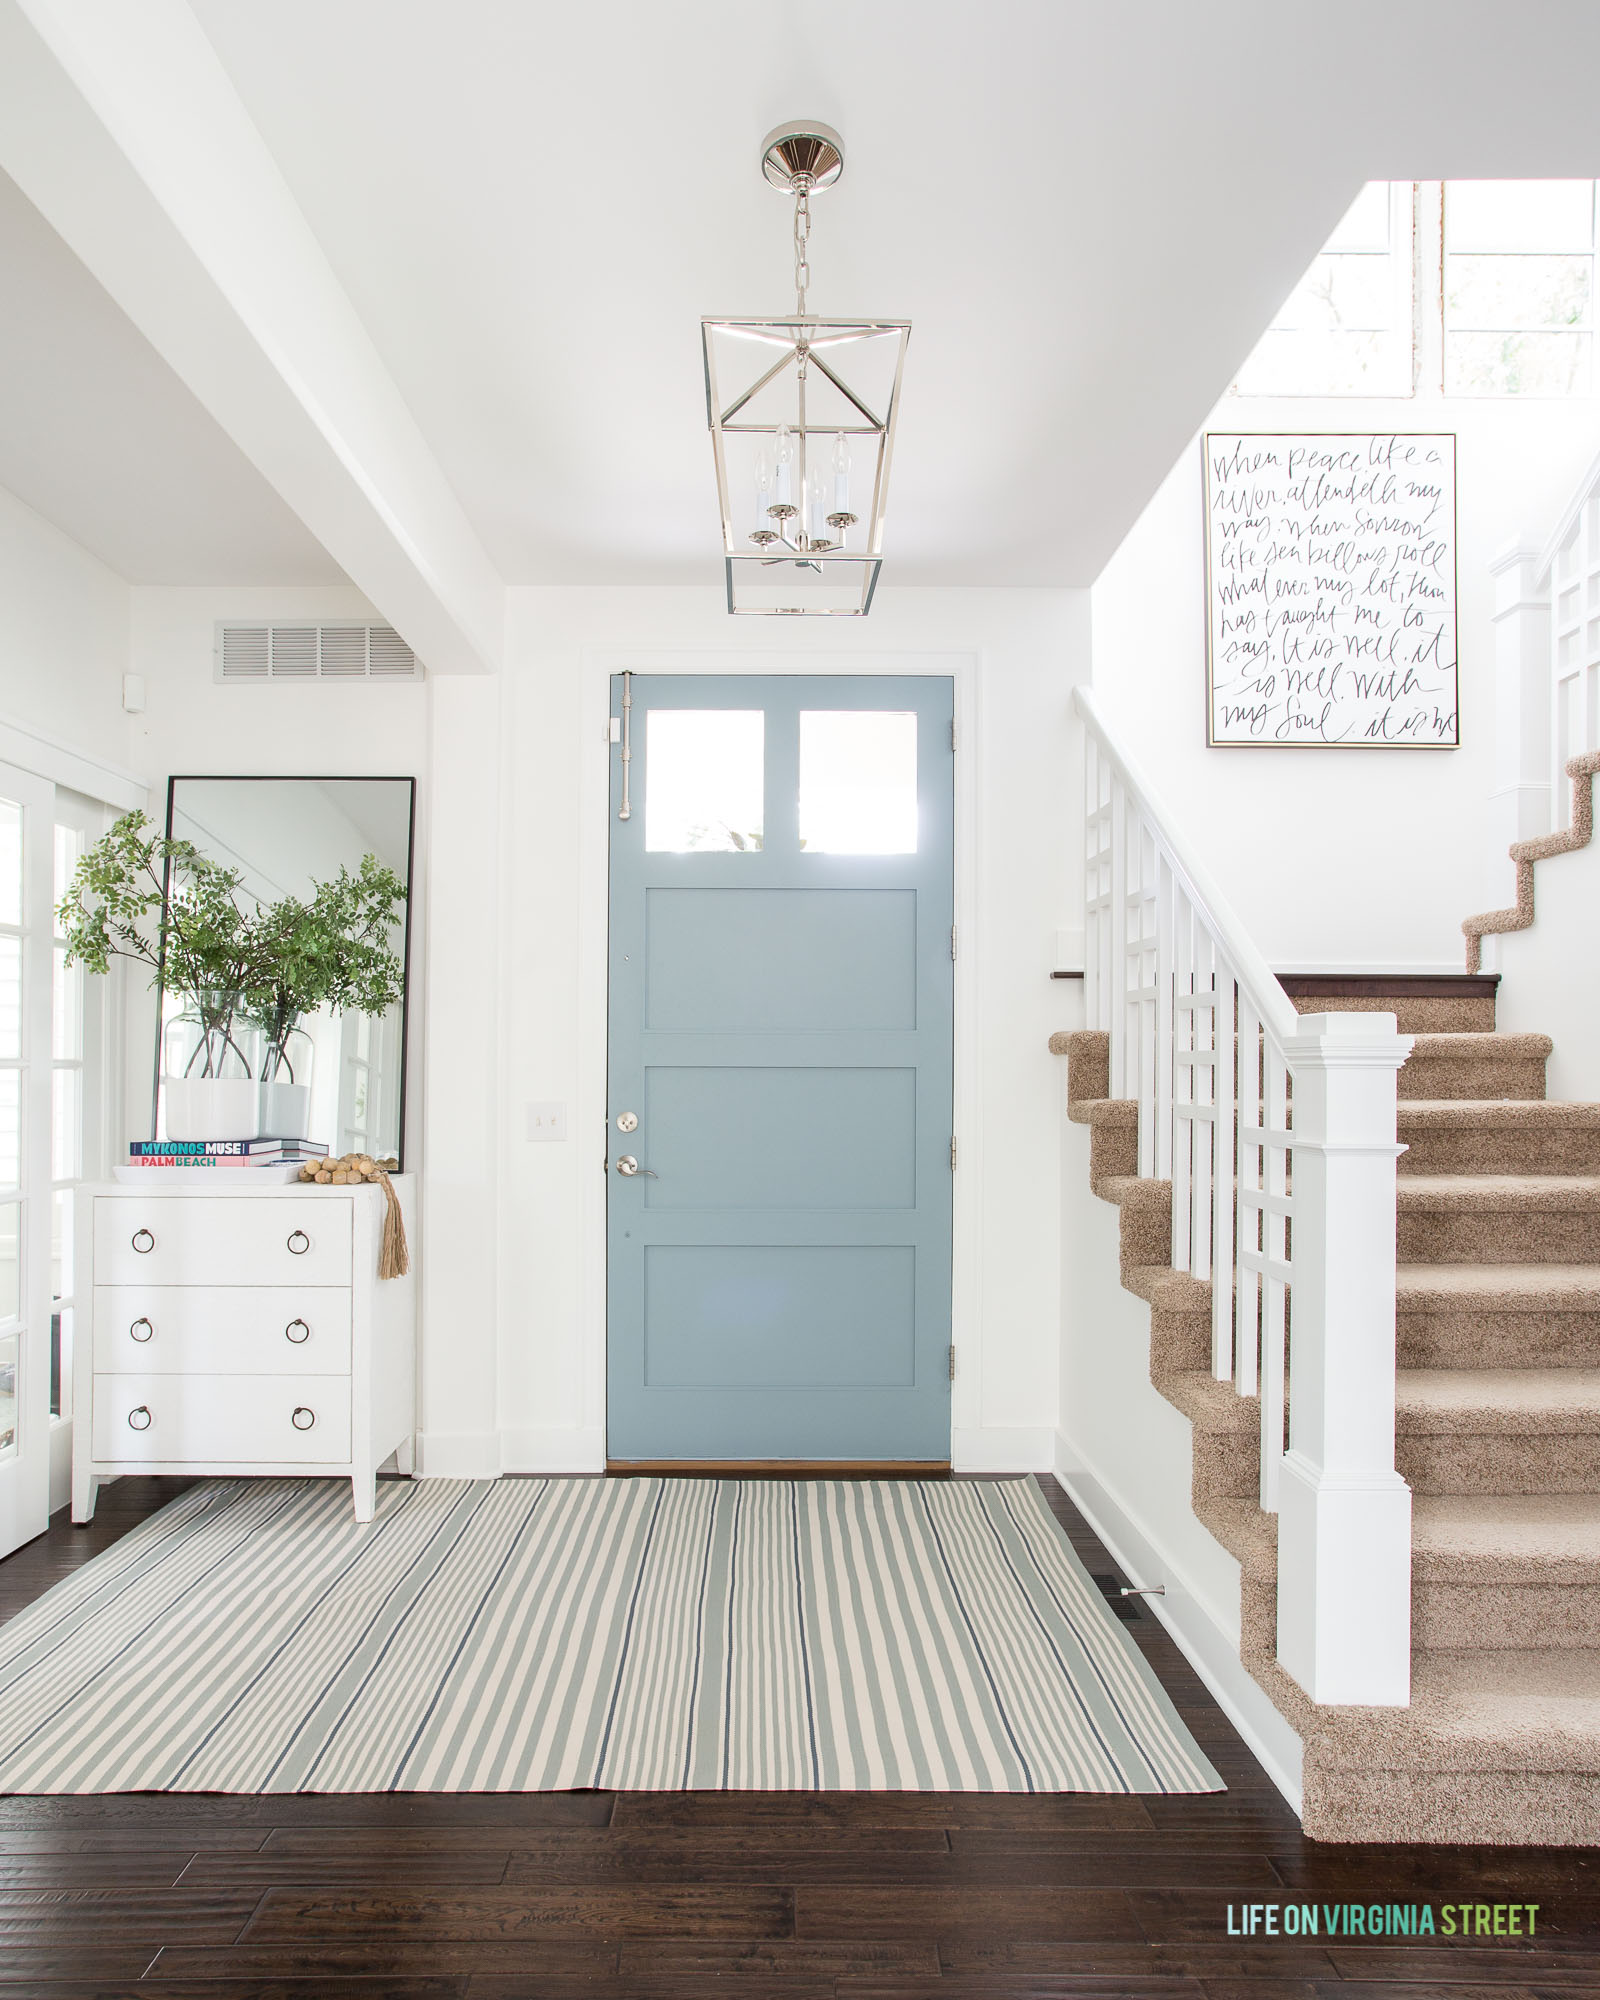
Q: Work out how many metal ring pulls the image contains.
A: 6